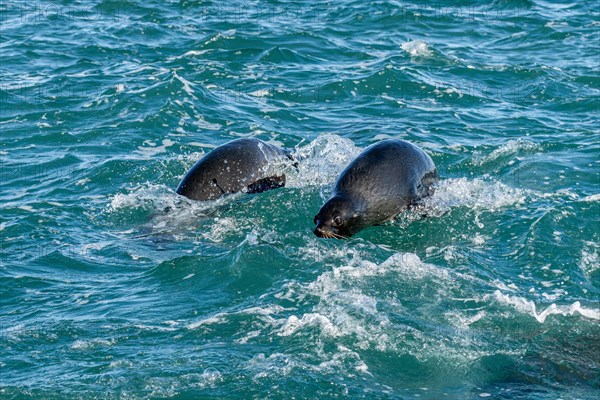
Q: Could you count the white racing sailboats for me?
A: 0